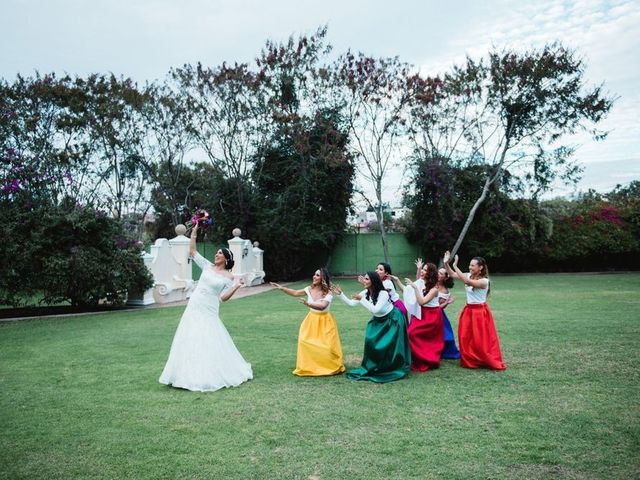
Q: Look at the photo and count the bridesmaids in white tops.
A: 6